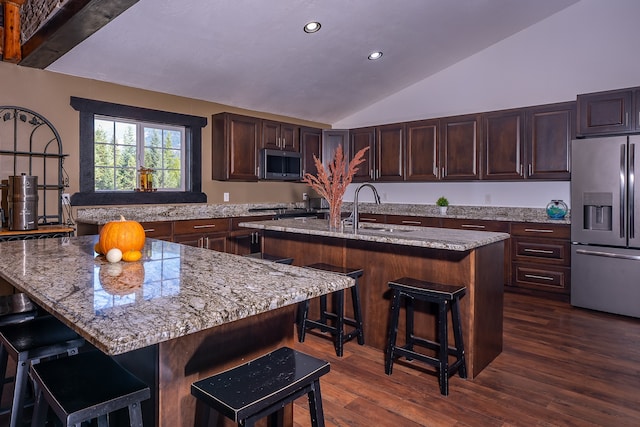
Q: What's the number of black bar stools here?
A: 7